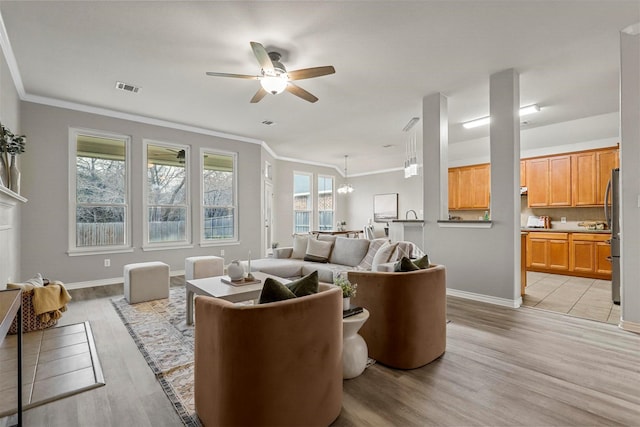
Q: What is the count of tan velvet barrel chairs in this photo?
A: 2